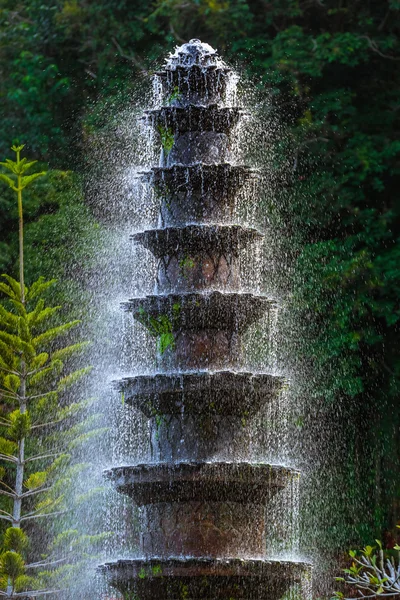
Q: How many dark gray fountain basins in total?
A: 8